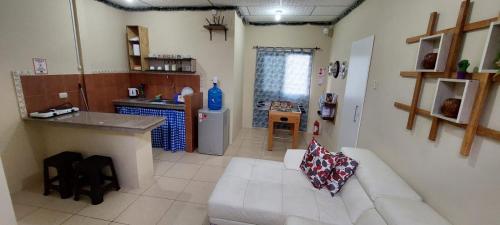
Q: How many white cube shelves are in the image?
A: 3